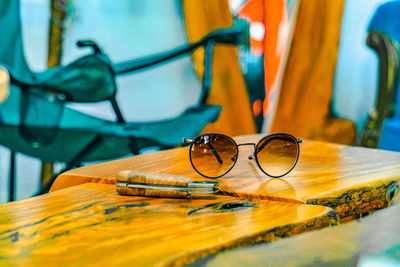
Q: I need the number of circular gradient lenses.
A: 2